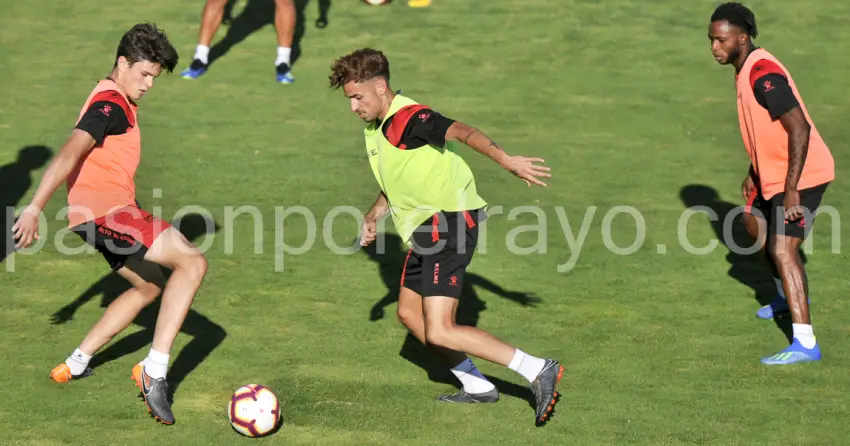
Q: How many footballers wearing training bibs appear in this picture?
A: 3